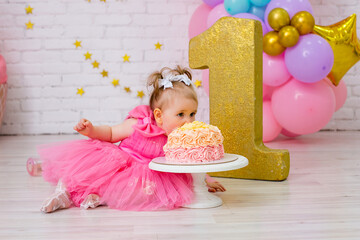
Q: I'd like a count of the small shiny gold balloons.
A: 4